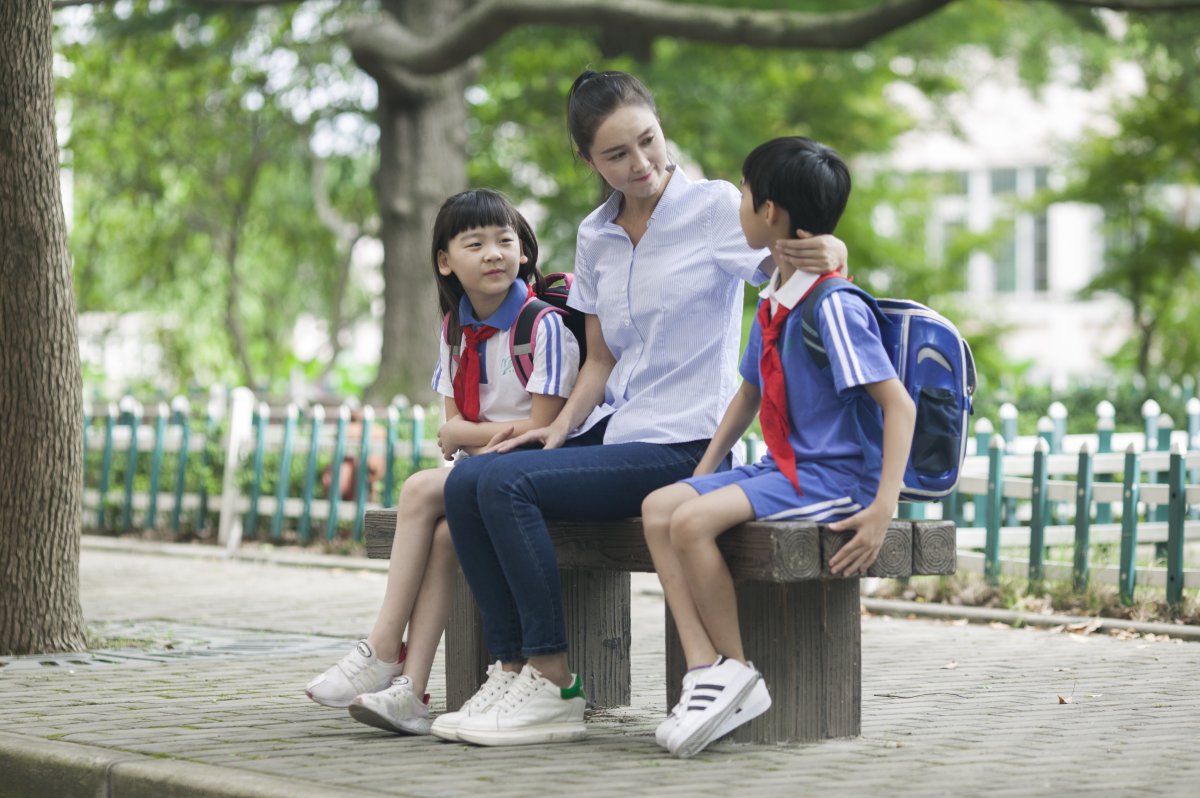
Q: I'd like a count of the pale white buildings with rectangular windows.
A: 1